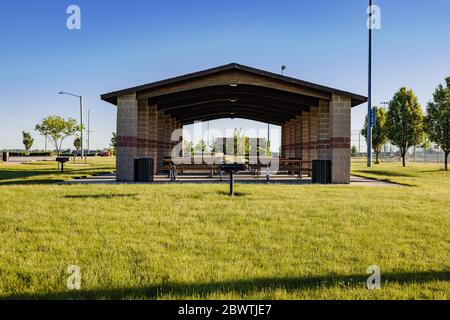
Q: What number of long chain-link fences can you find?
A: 1